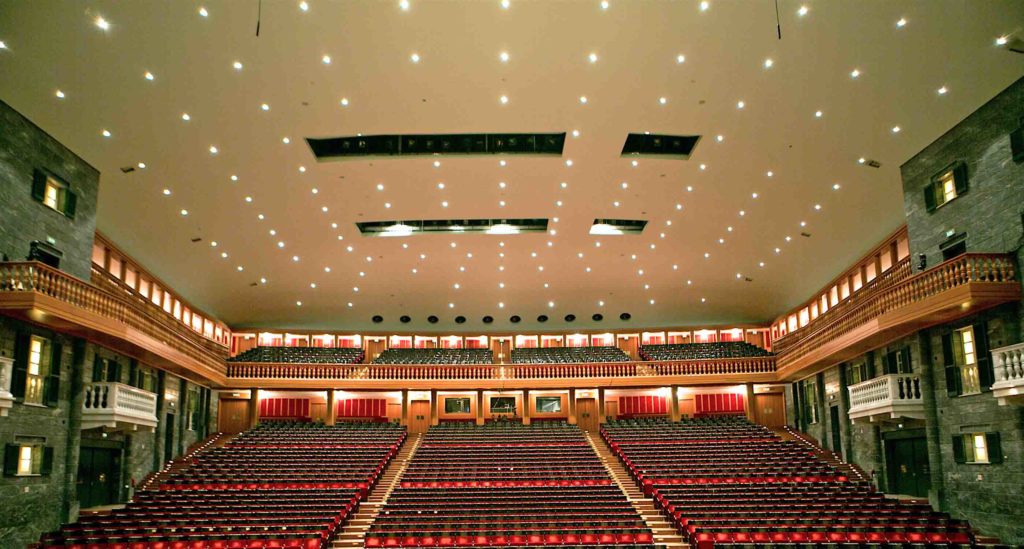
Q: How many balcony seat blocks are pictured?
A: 4